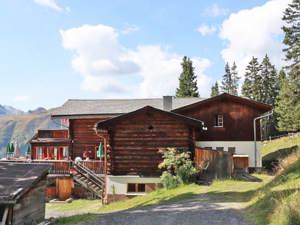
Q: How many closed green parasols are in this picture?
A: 4